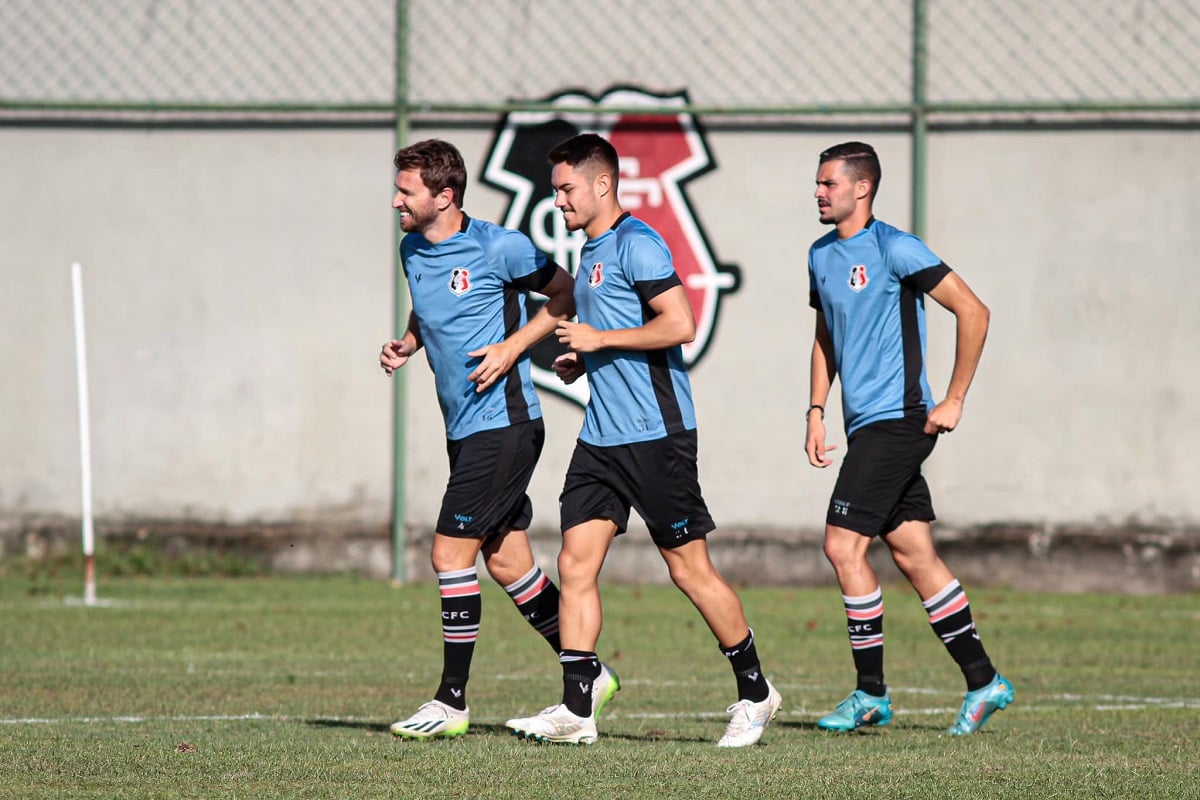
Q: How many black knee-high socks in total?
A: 4